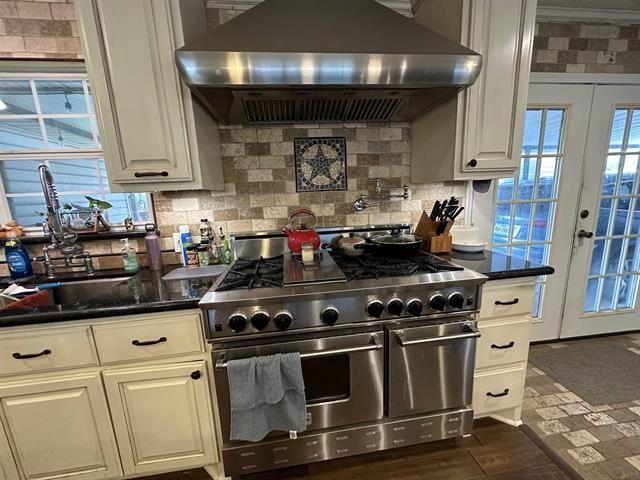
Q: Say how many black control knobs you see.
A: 9